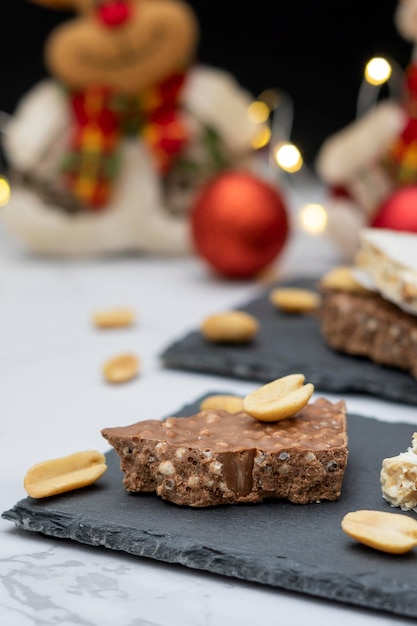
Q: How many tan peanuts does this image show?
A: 9